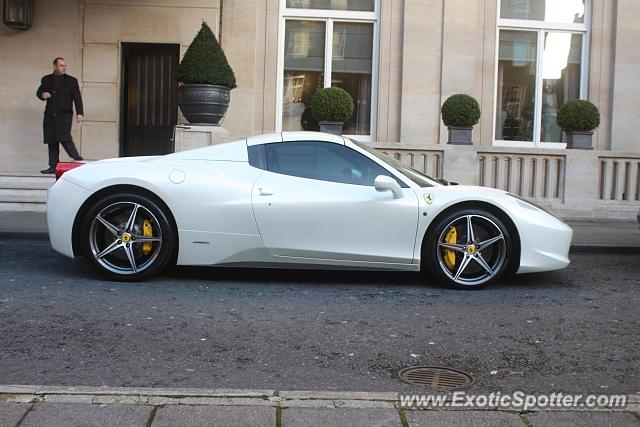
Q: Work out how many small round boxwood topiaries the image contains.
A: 3